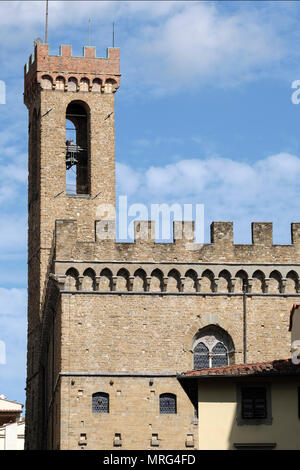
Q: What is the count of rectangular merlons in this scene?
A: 11